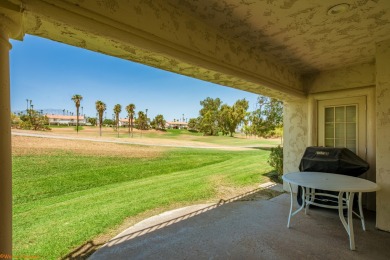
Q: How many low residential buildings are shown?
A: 3